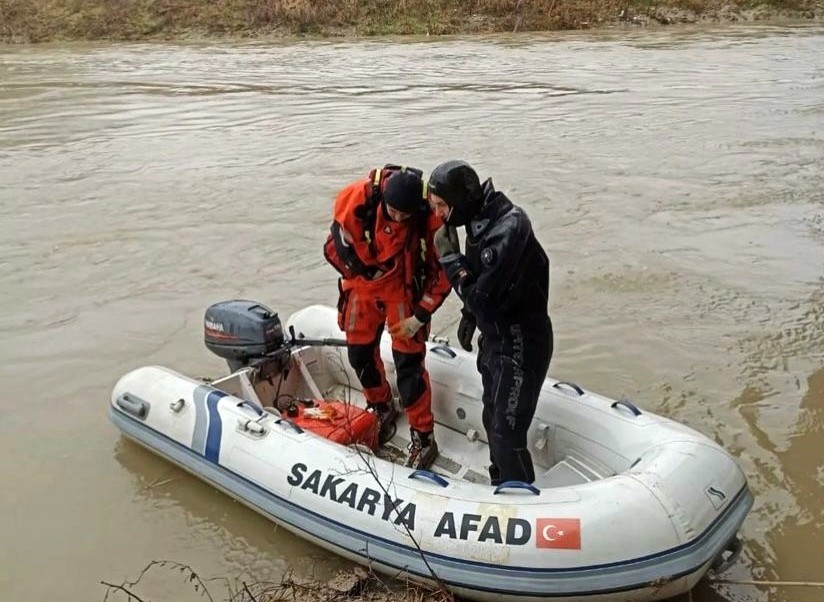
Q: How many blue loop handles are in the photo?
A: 7